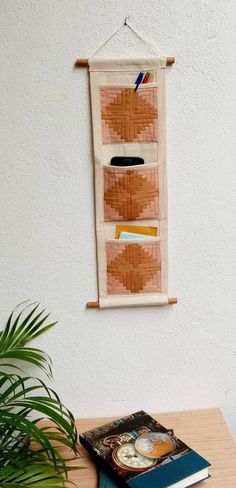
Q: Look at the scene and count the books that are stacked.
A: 2